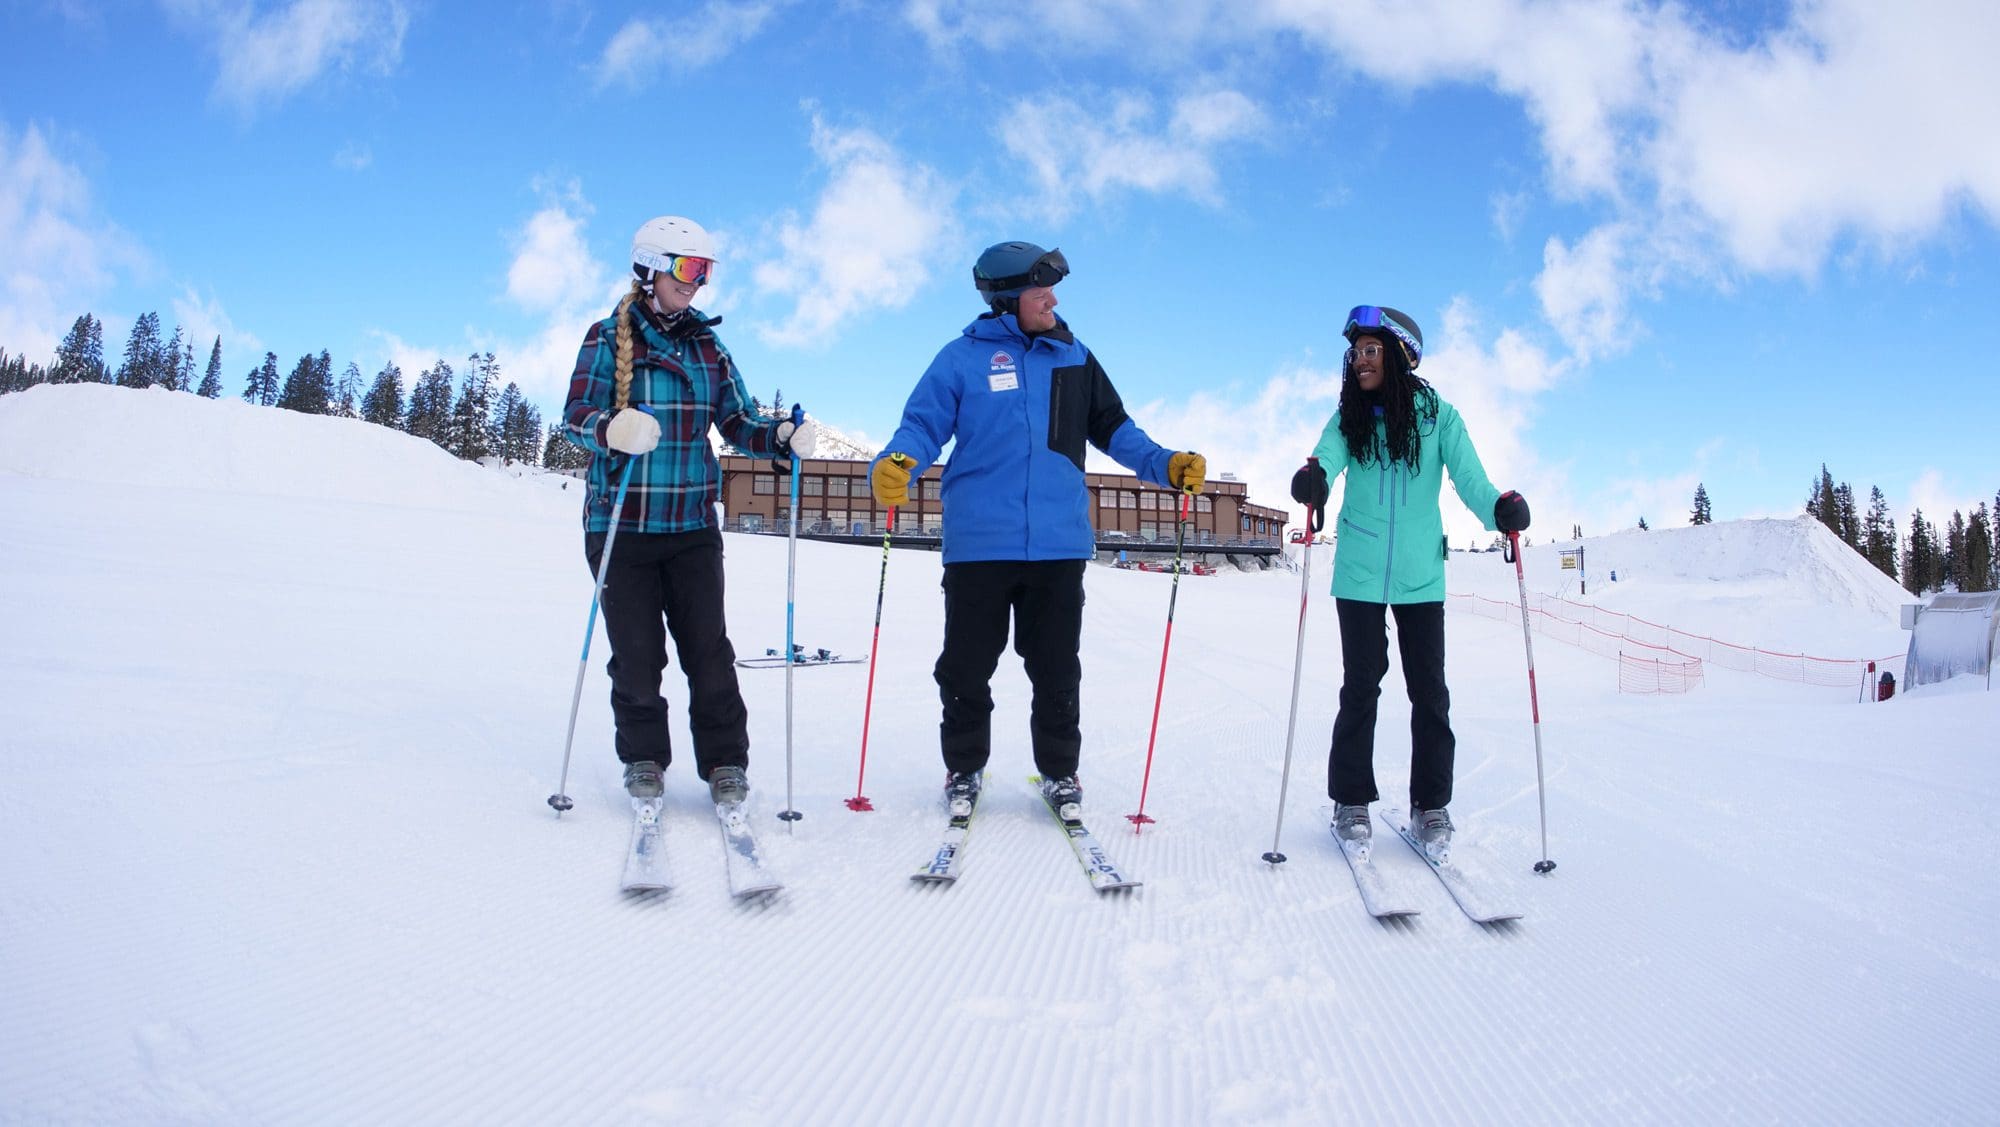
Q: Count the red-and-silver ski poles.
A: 2